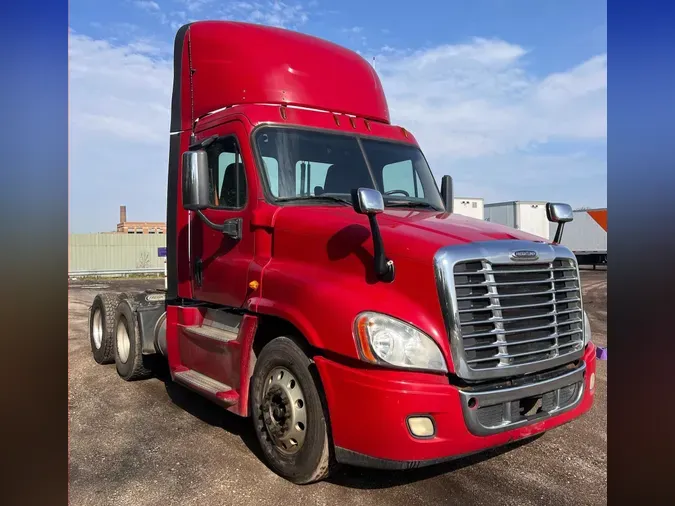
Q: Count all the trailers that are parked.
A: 3